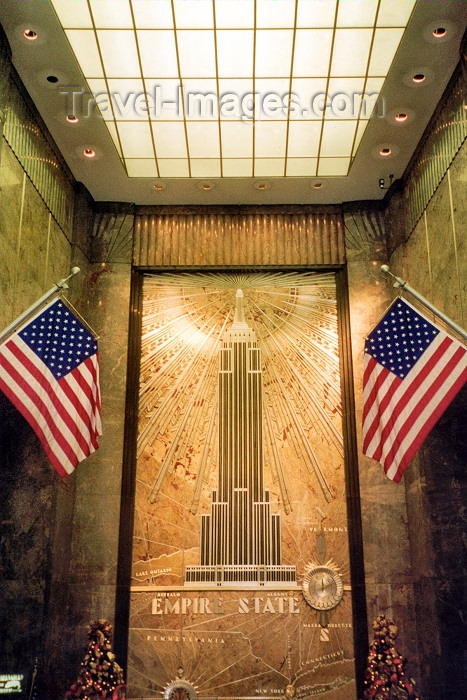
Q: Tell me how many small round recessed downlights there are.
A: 12